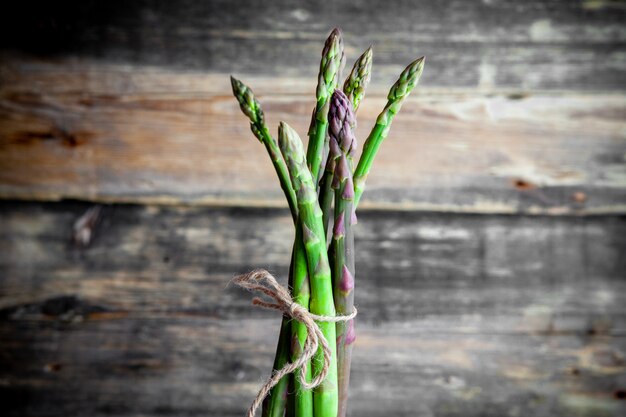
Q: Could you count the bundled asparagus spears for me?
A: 6